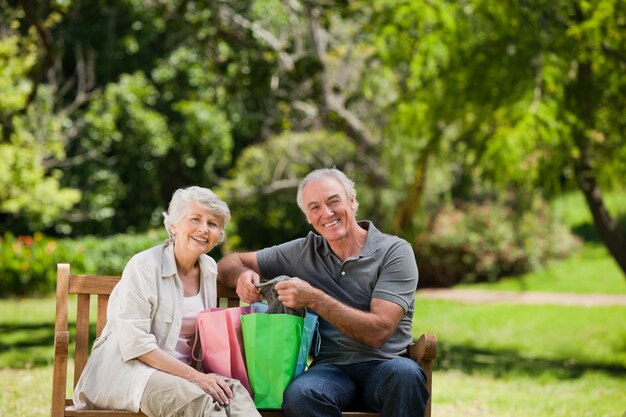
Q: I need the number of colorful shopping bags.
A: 3